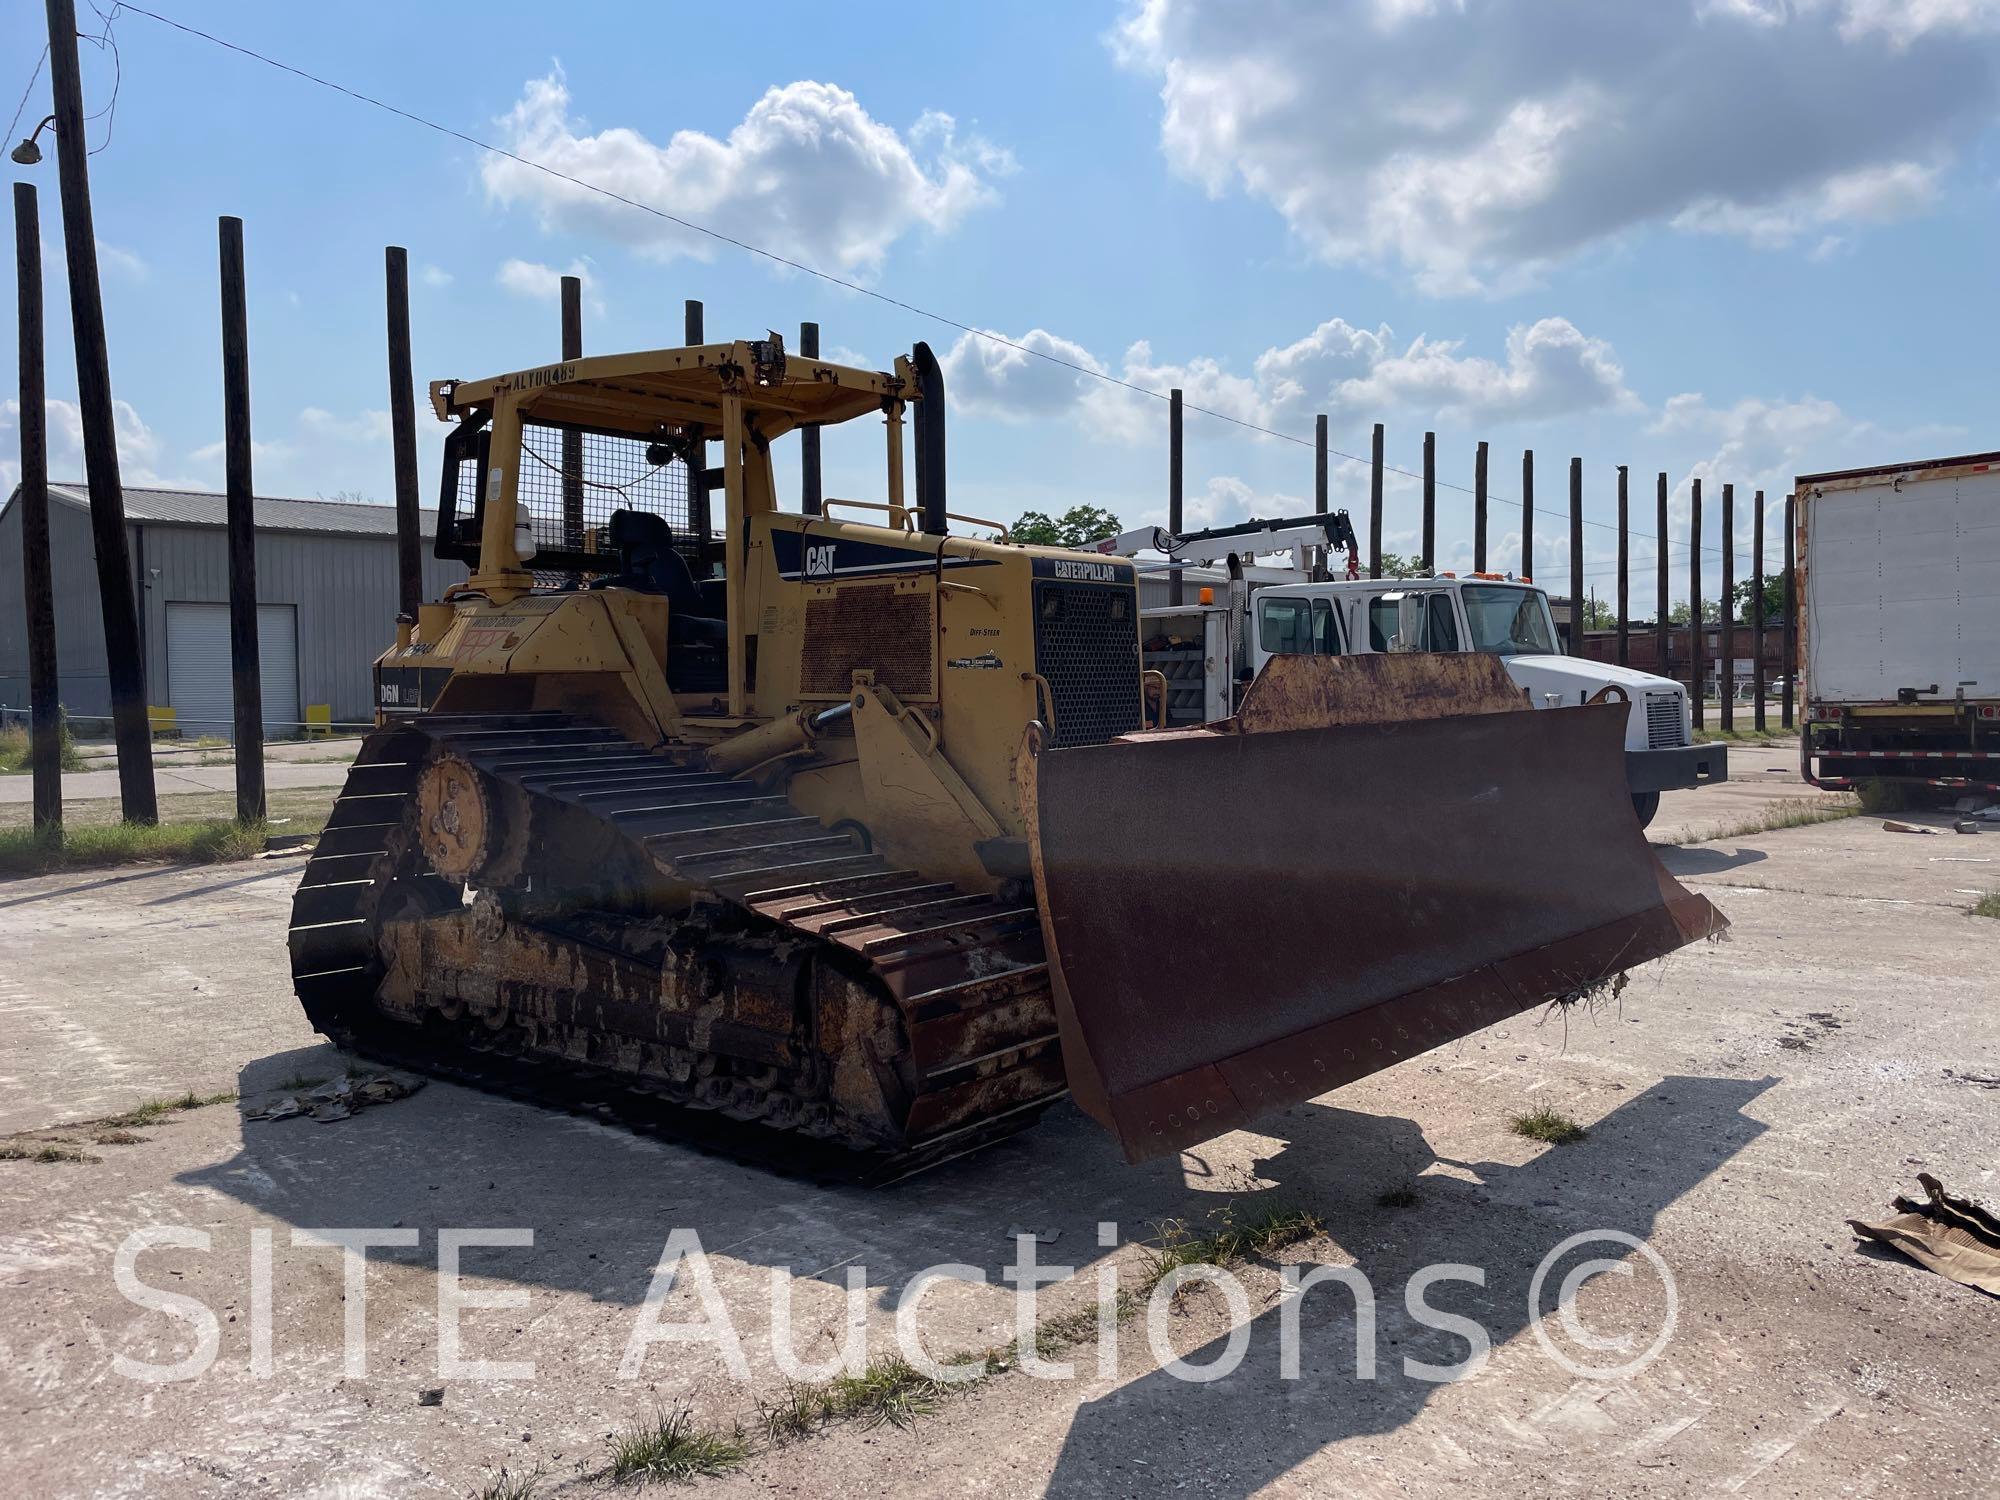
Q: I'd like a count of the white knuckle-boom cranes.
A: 1